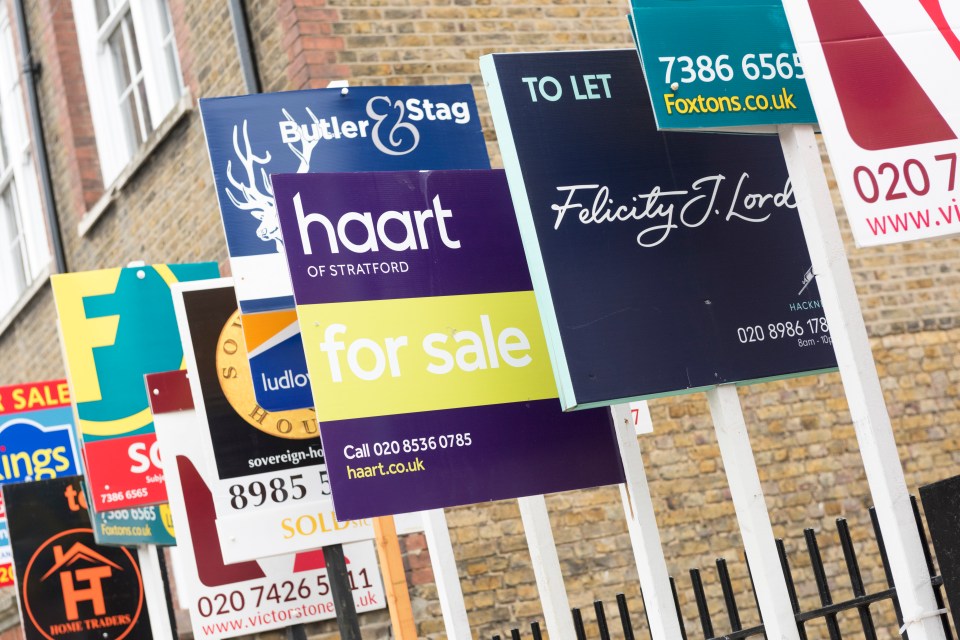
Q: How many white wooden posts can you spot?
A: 6